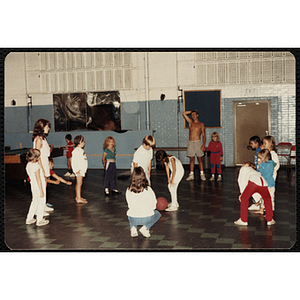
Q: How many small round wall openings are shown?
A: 2